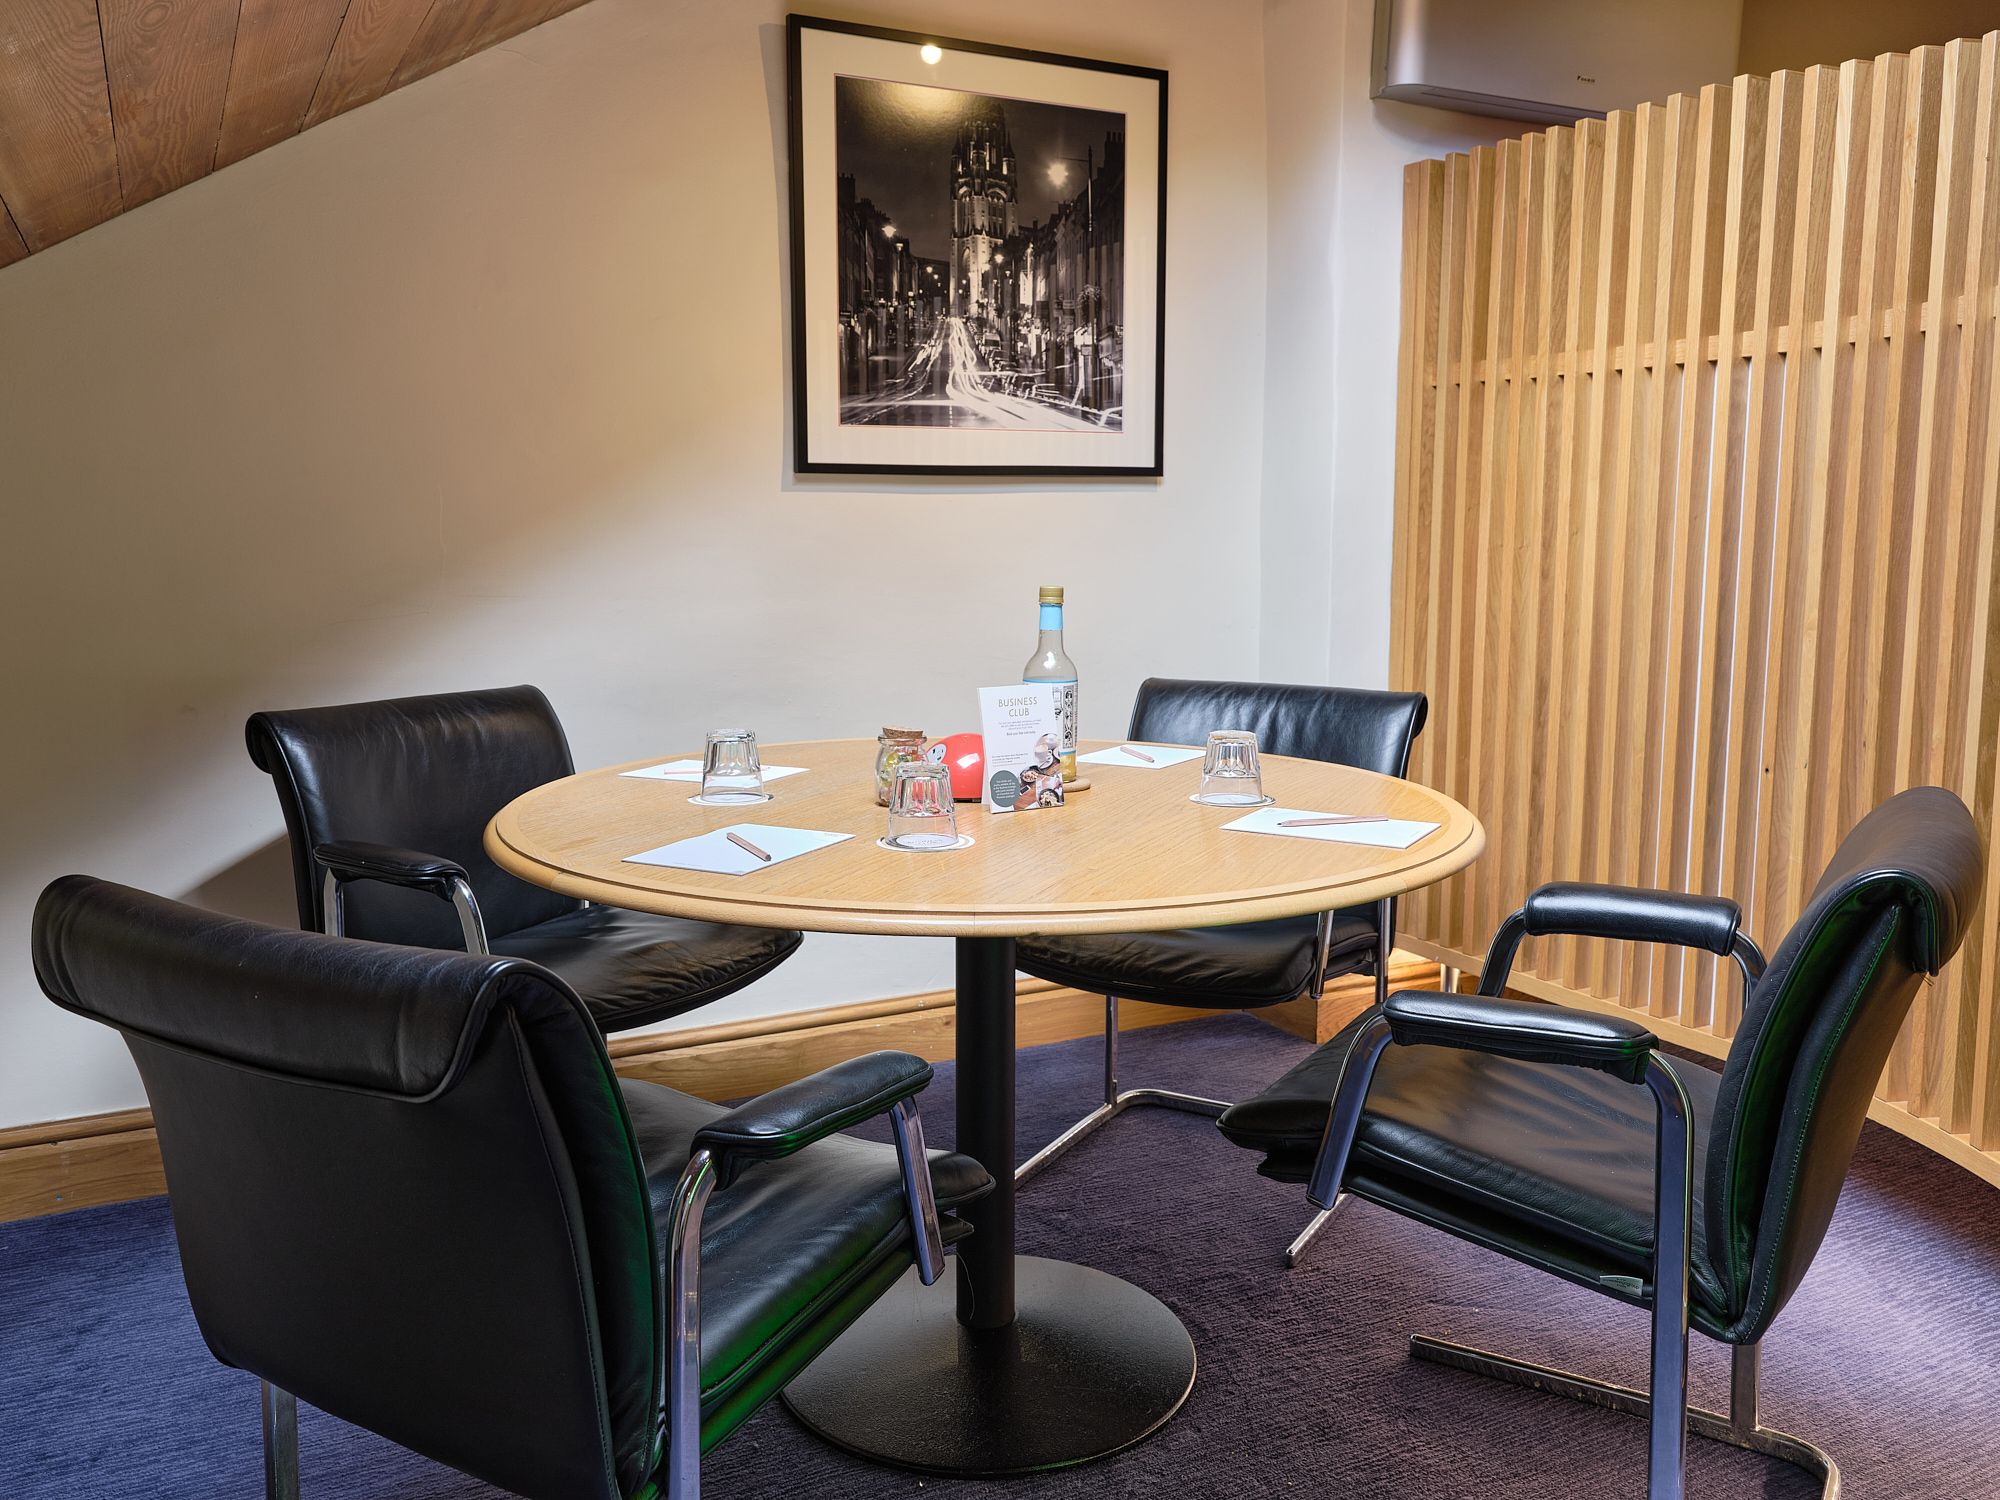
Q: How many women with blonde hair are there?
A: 0